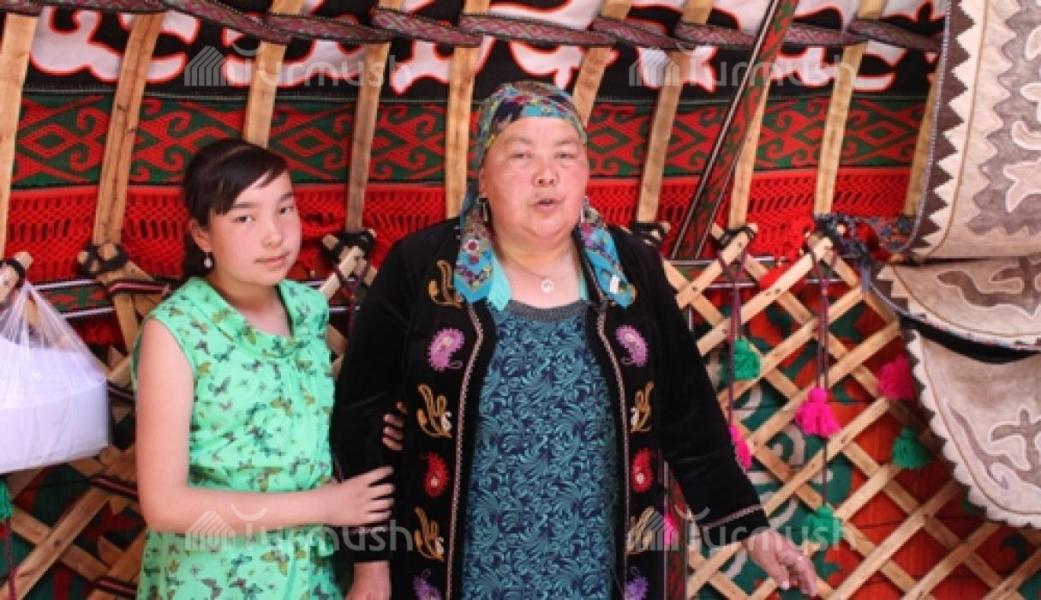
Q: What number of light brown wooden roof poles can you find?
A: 10